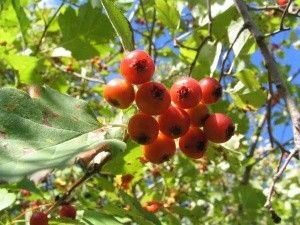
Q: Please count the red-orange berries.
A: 11